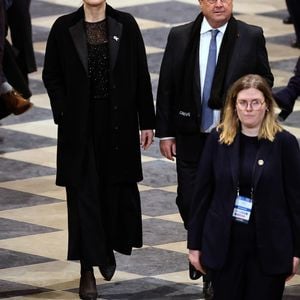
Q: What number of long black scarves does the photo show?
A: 1